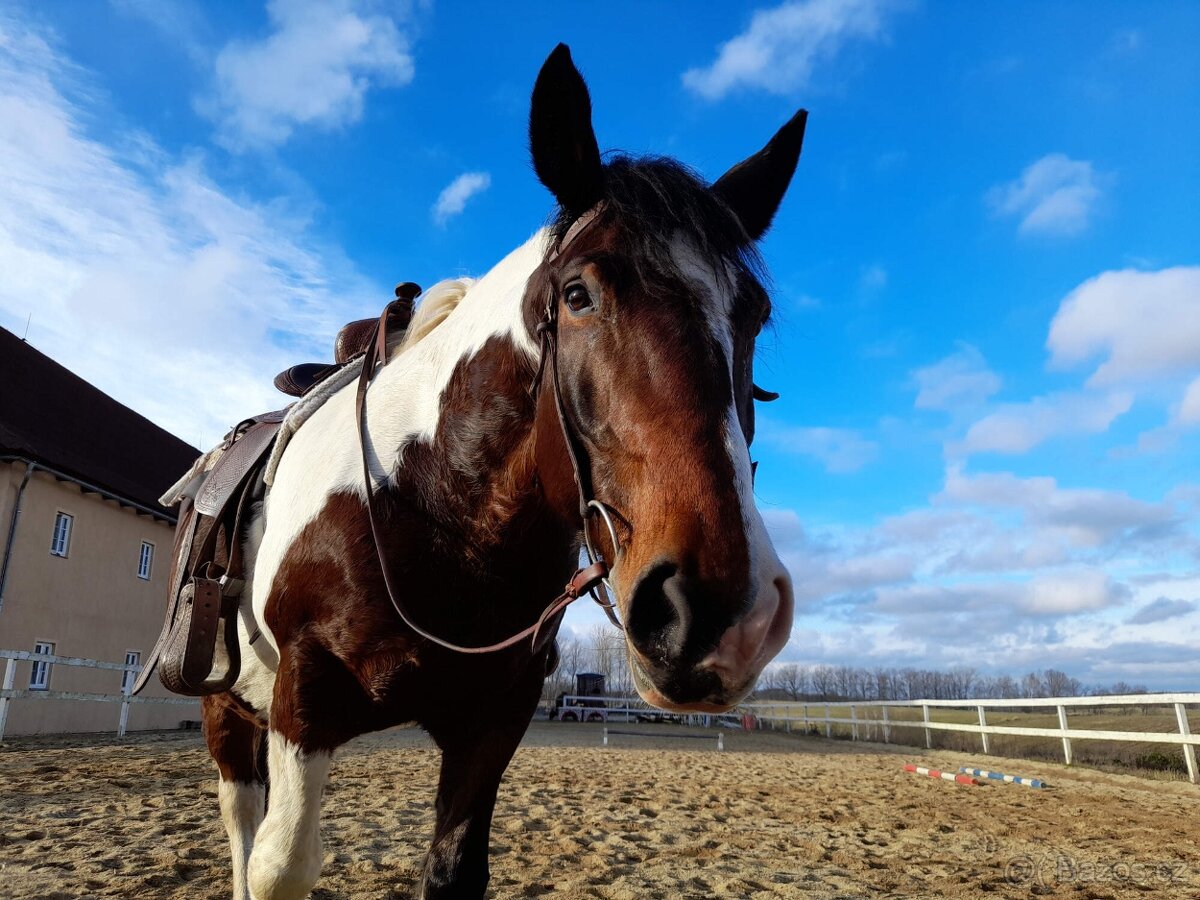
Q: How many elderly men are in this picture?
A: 0